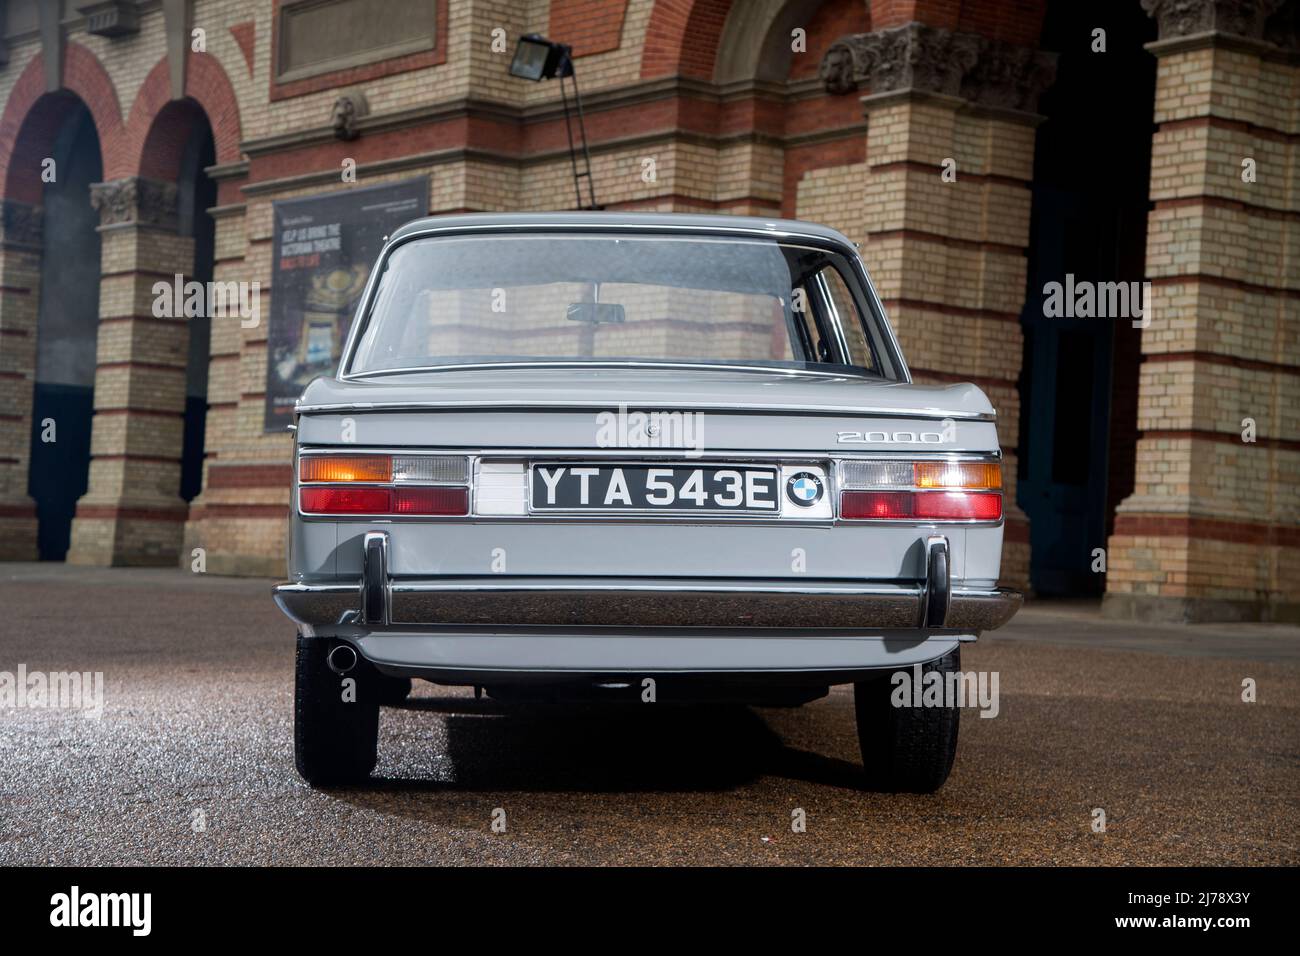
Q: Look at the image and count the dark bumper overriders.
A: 2